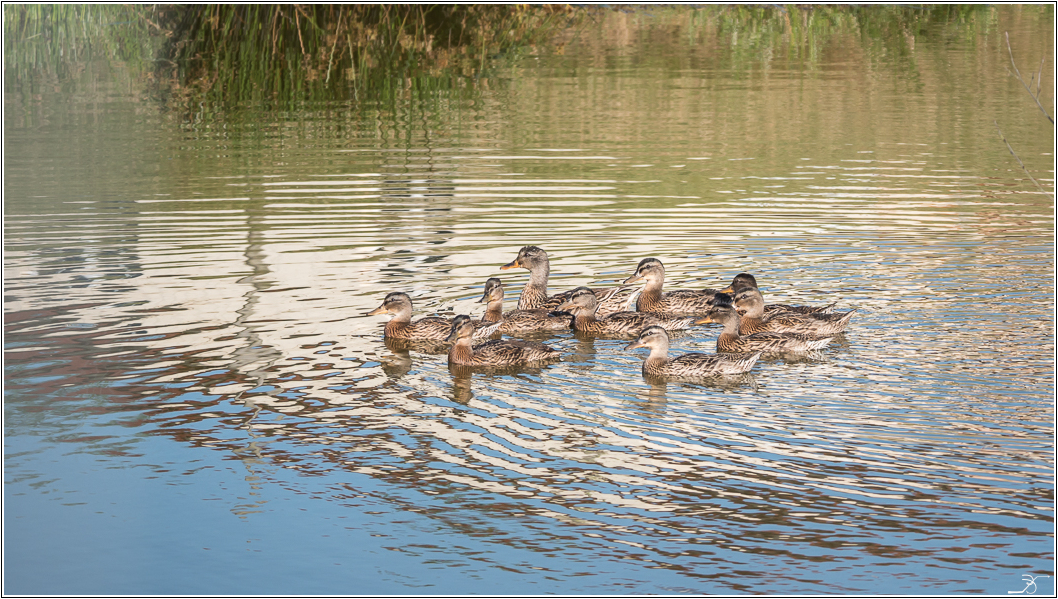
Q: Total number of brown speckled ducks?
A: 10